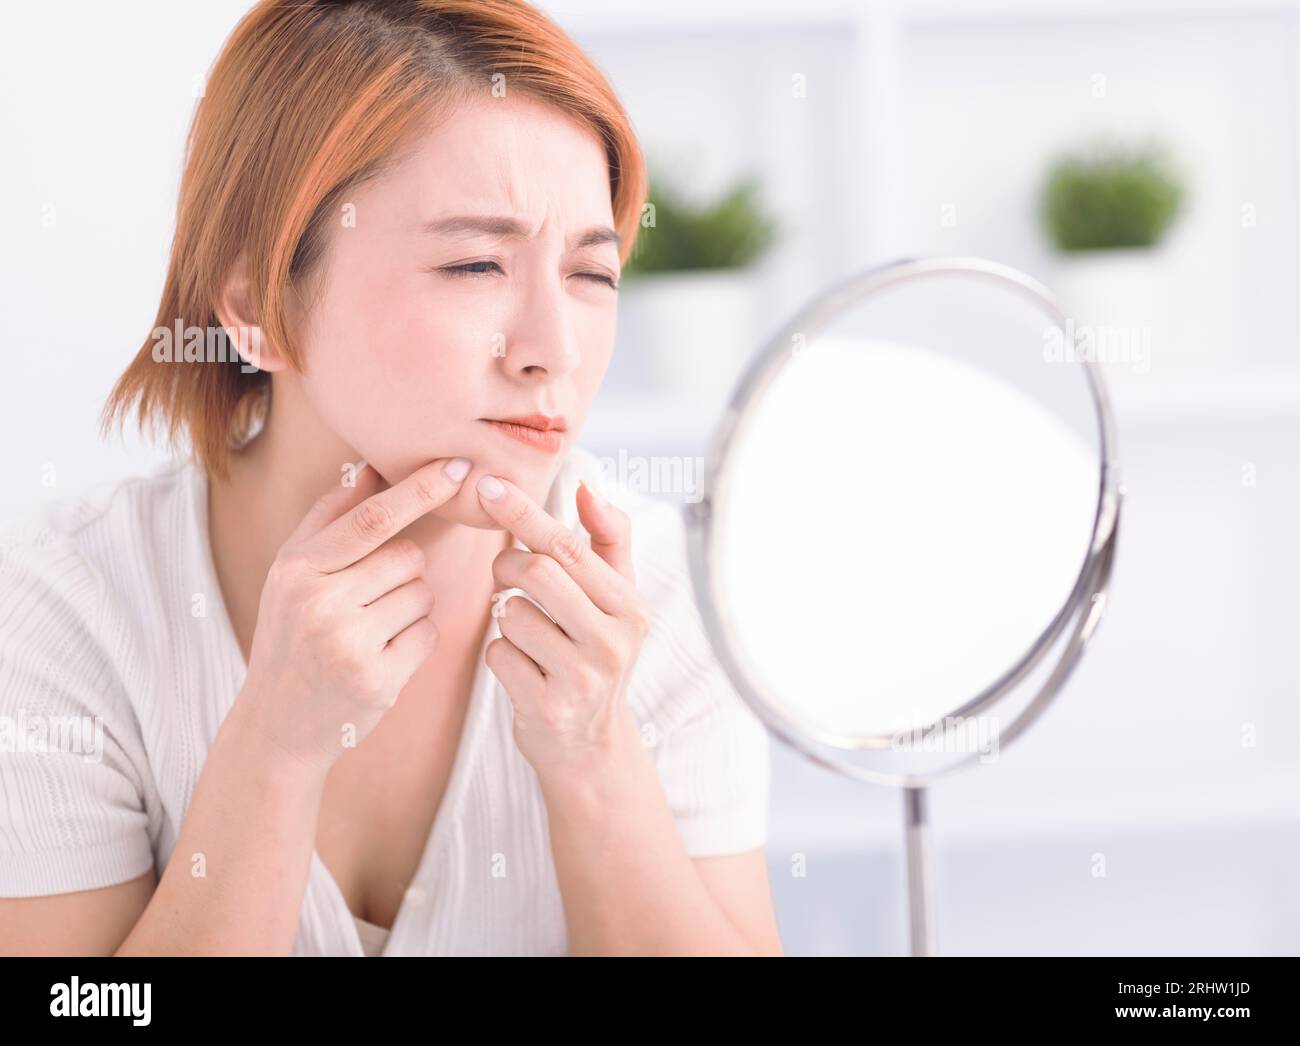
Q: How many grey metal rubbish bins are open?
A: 0